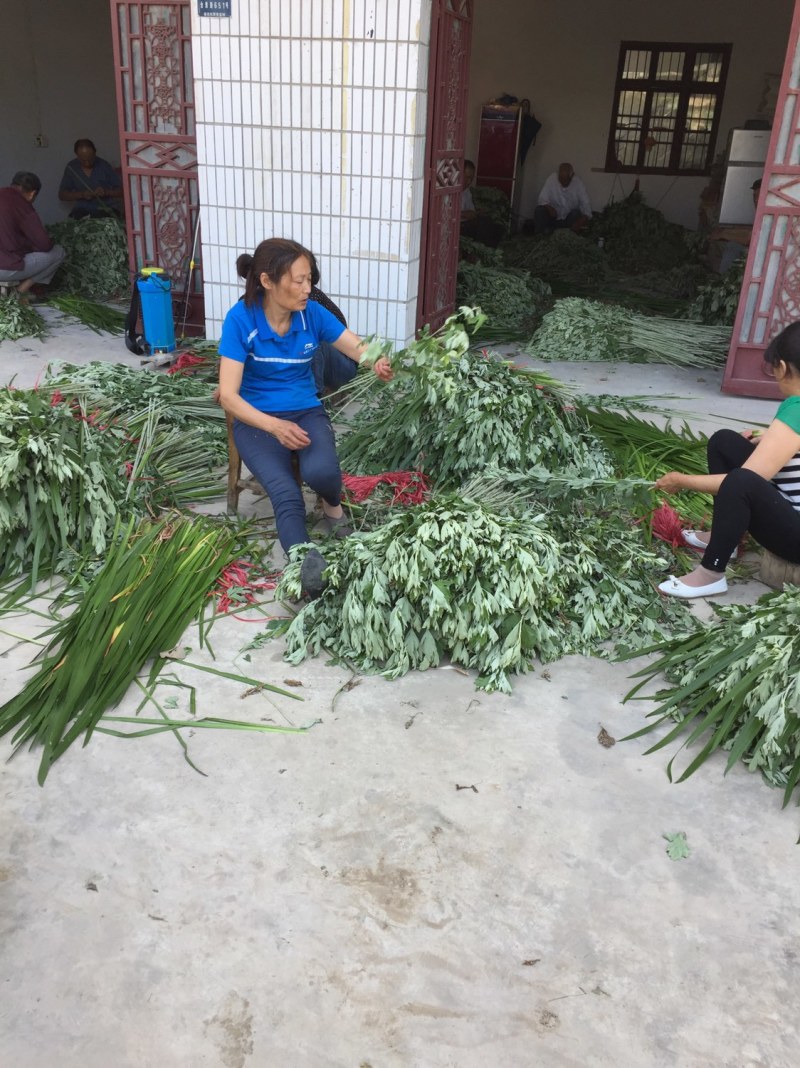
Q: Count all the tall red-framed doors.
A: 3